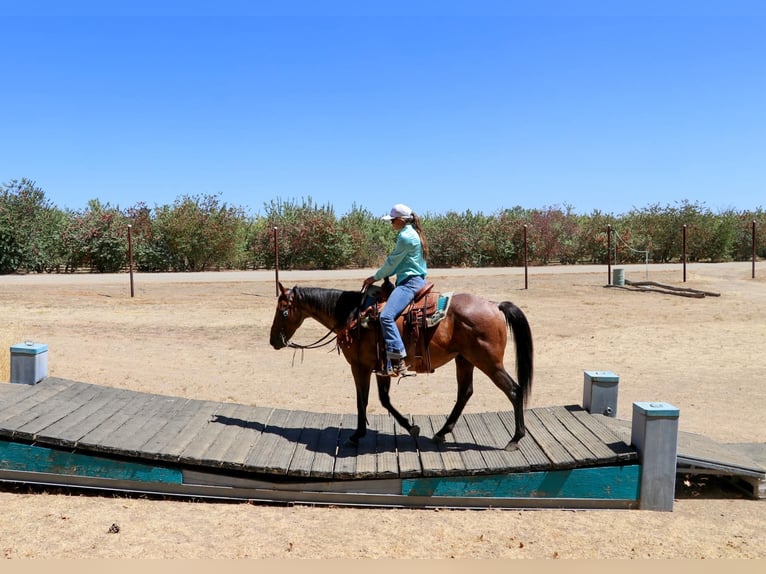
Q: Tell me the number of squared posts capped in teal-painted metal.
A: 3